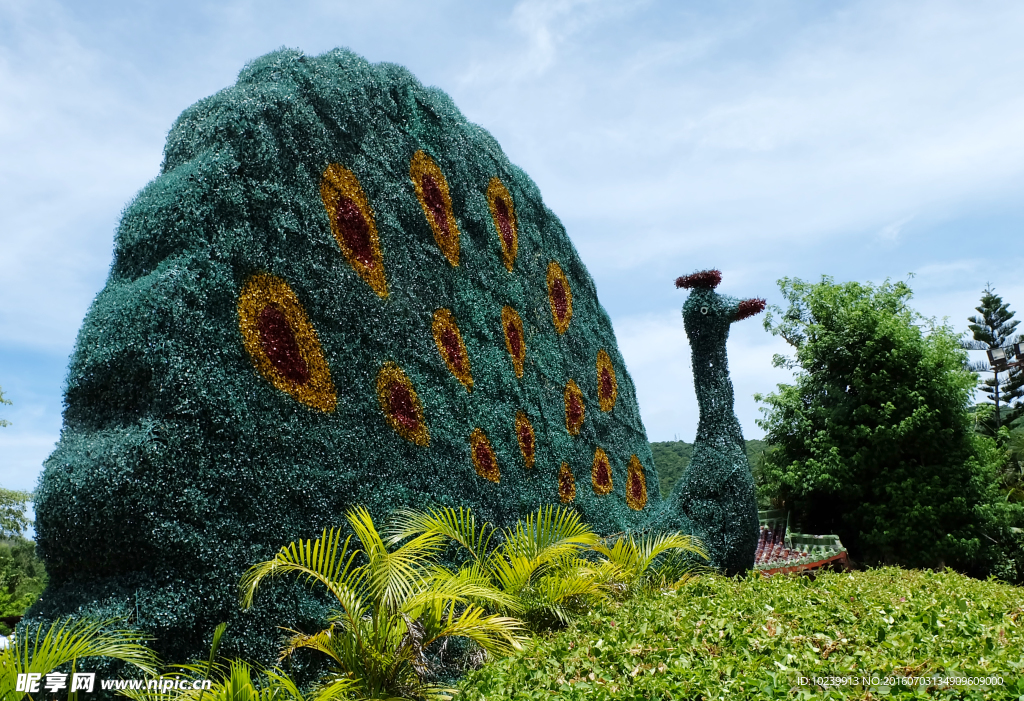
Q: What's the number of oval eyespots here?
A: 15